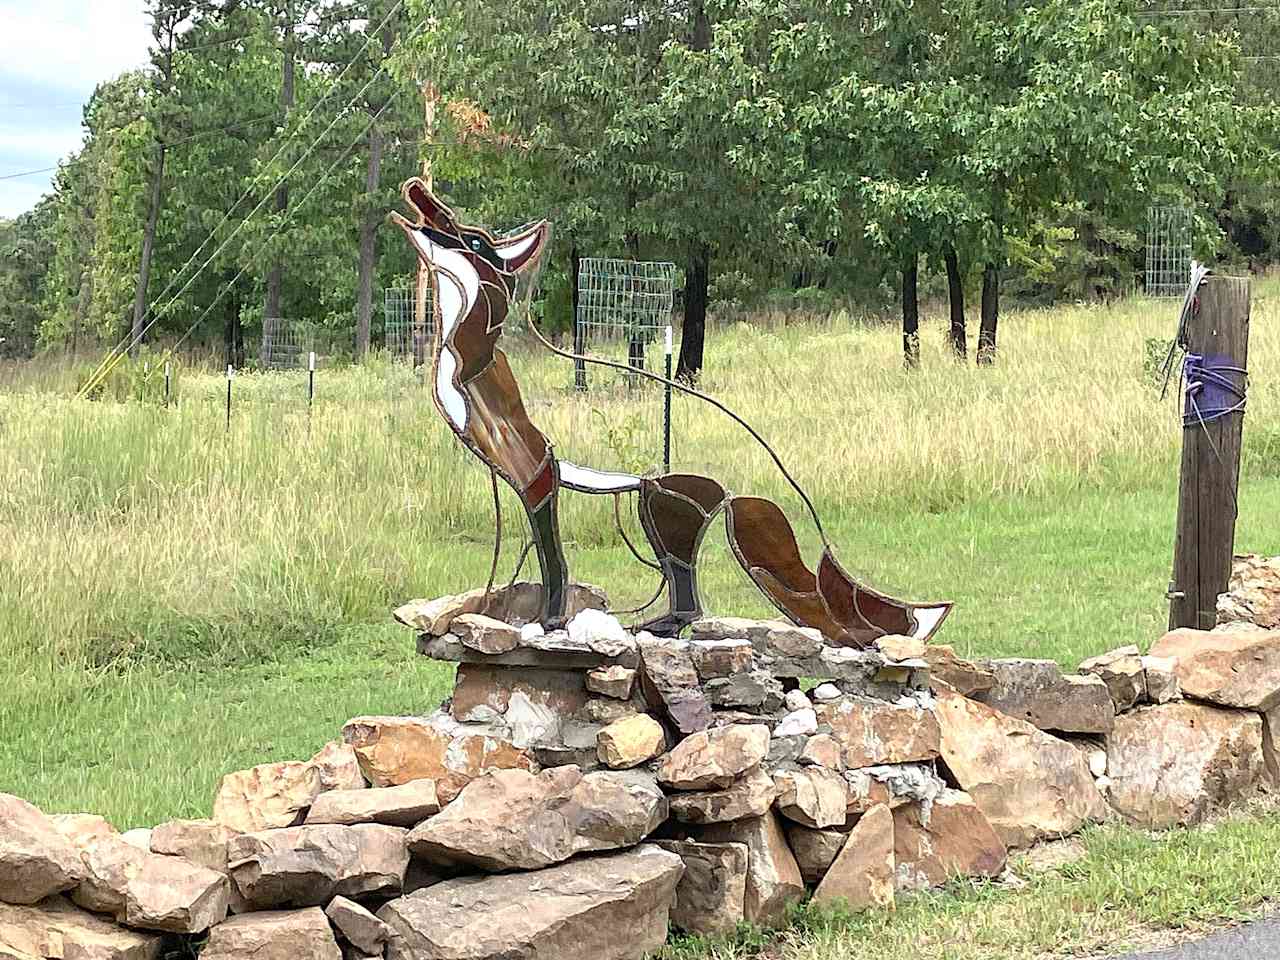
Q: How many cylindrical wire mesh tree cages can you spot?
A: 4